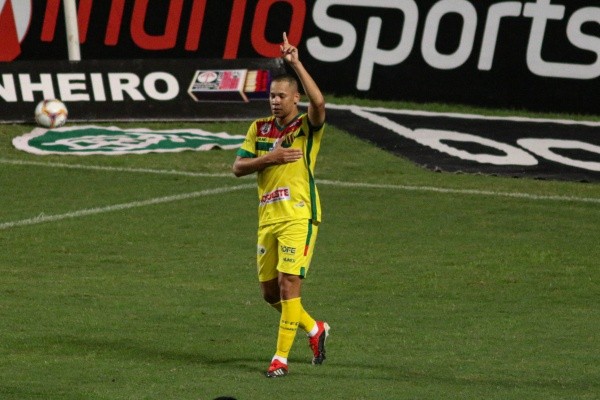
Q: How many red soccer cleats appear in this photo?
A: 2